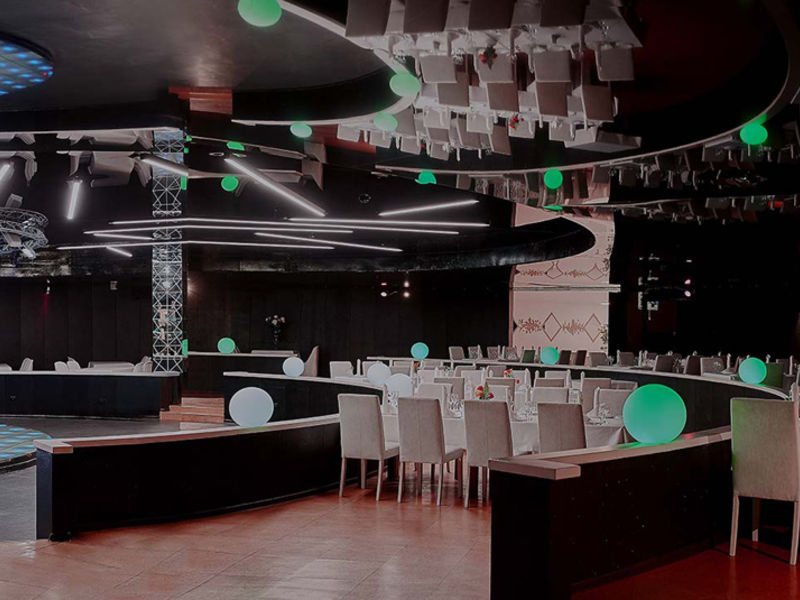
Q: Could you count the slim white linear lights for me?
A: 12